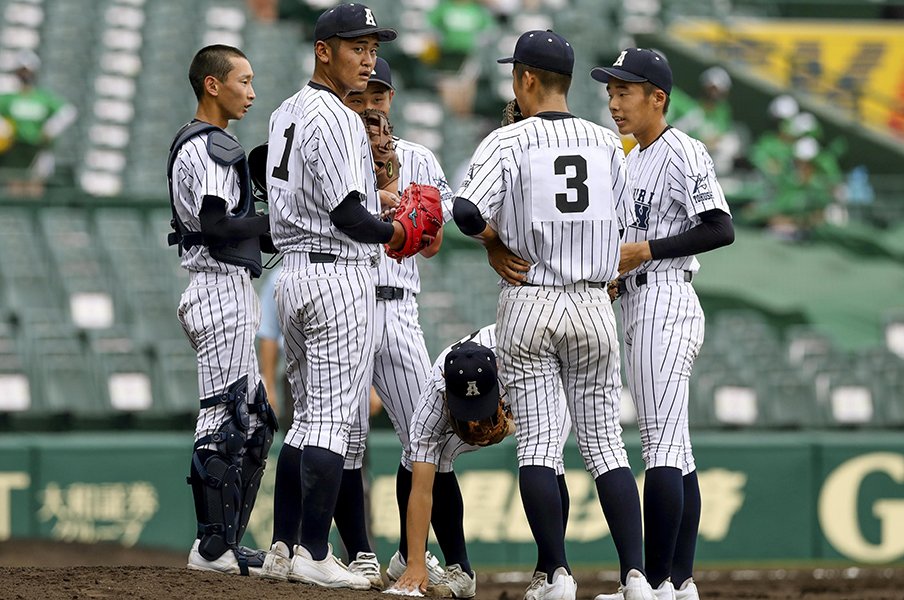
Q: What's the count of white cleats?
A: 11